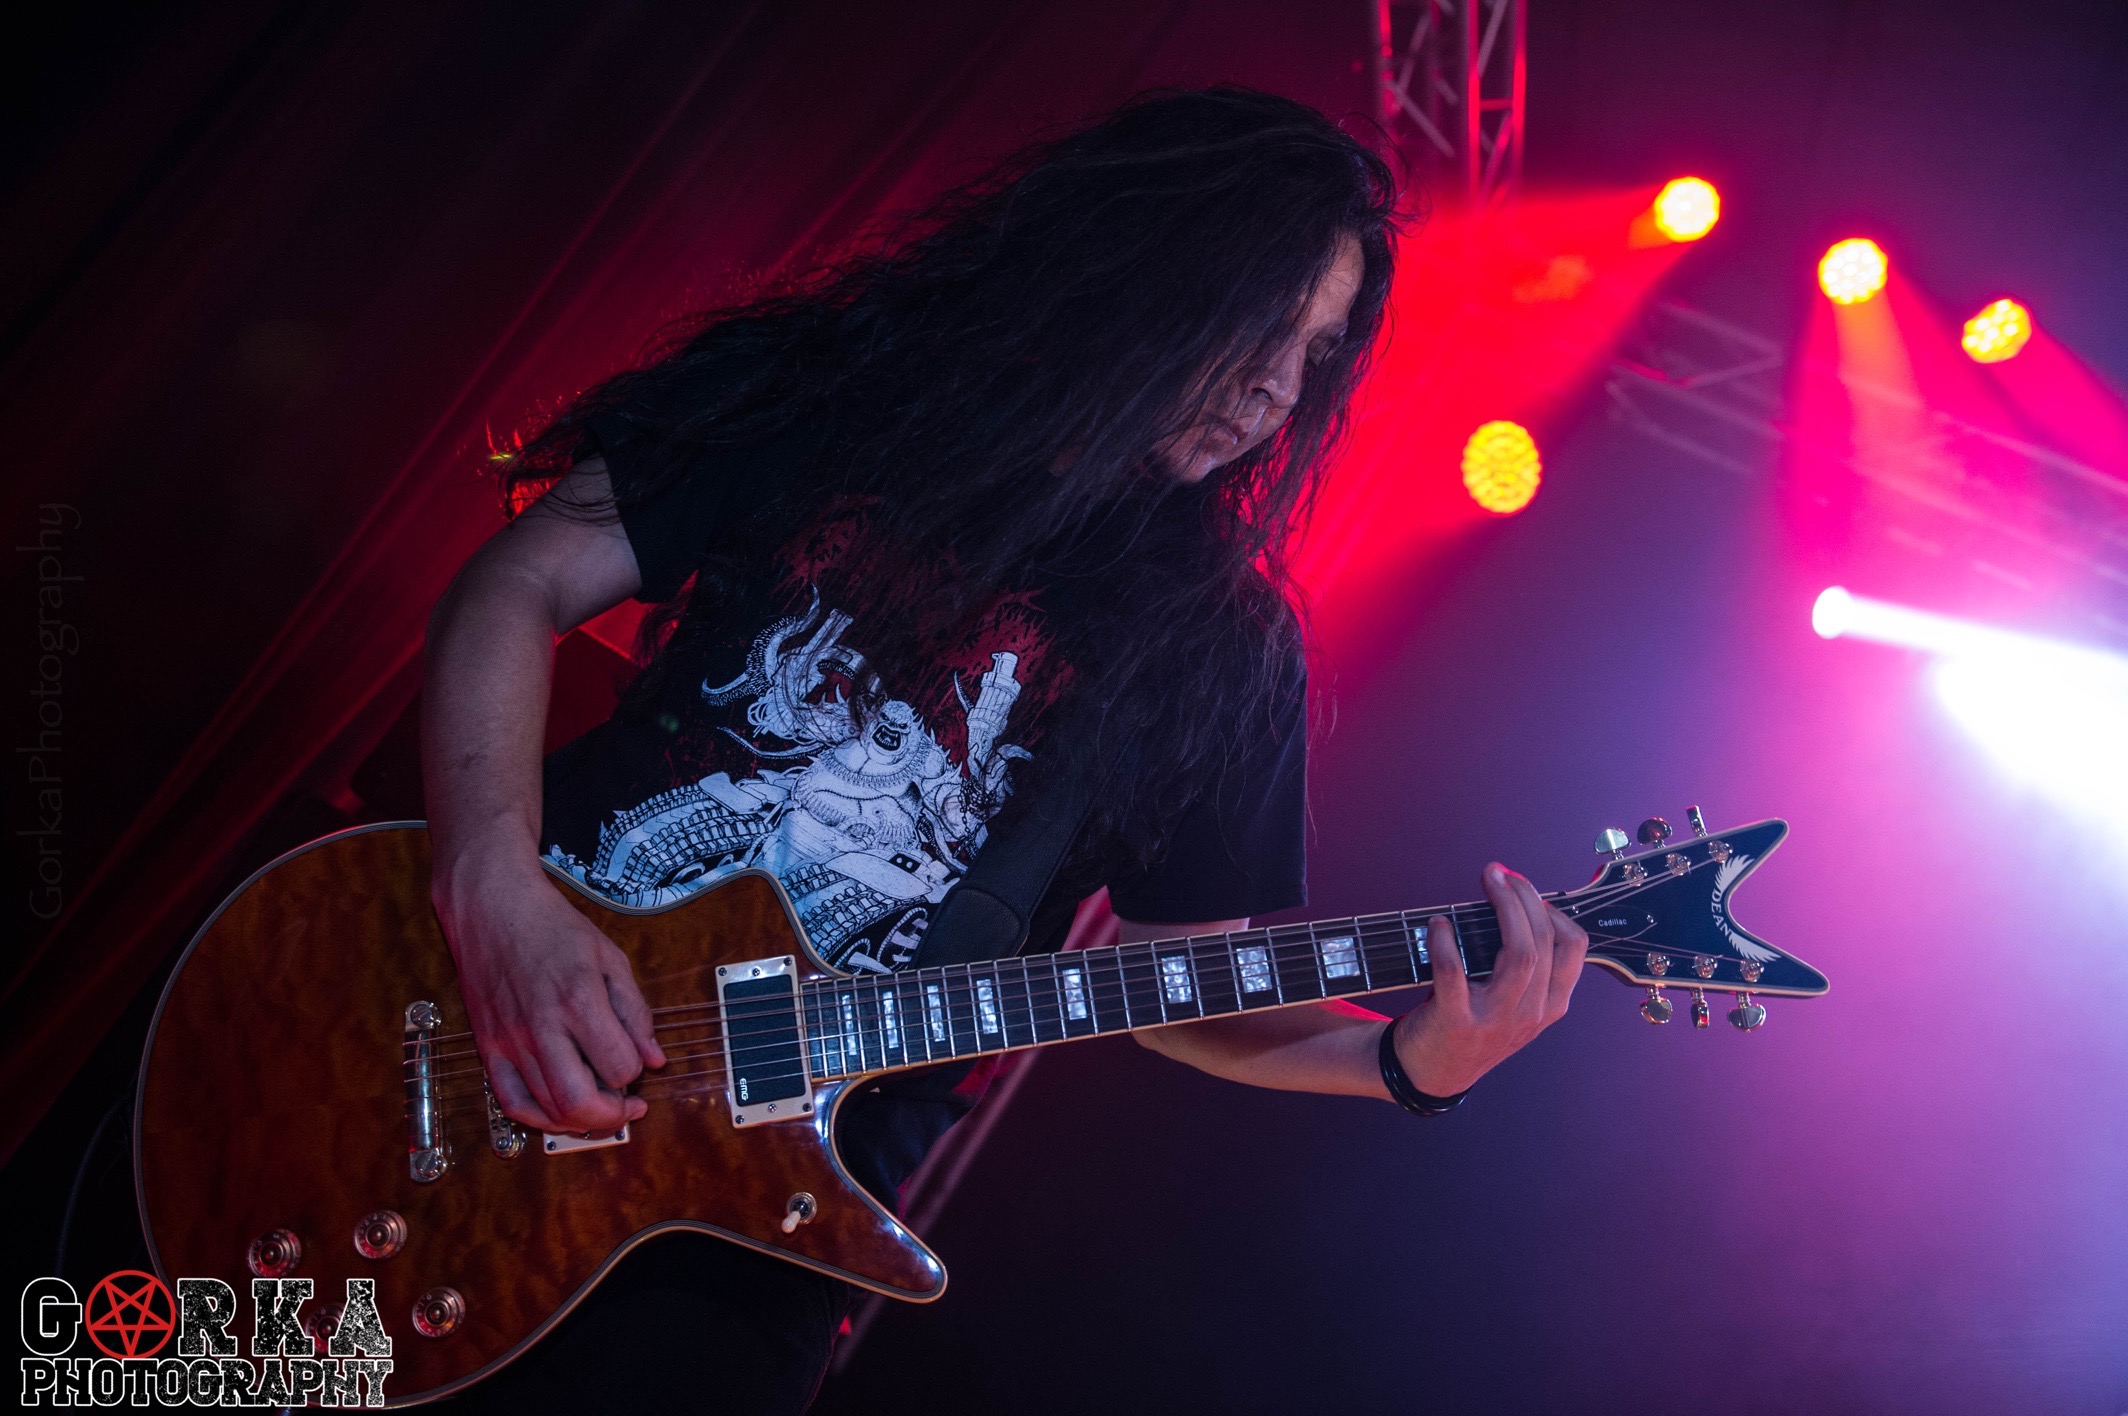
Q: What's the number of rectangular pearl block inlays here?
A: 9